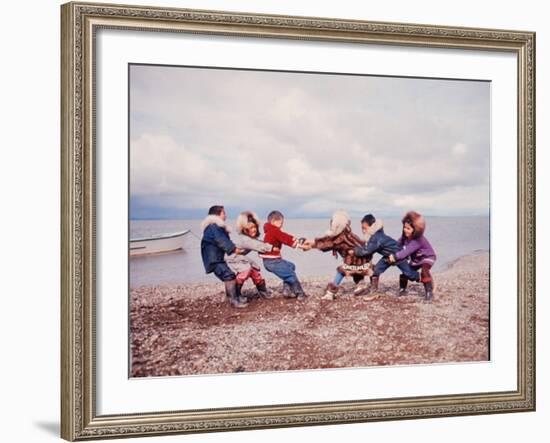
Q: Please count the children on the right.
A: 3